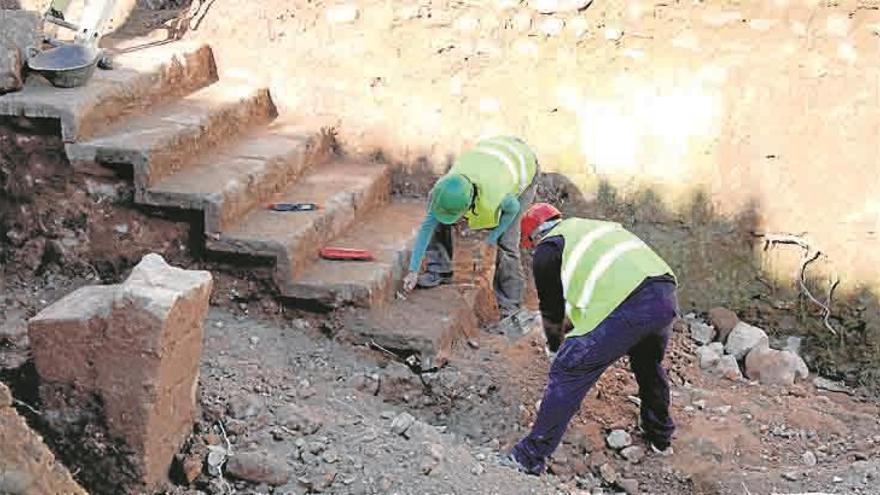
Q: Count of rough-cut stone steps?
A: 6